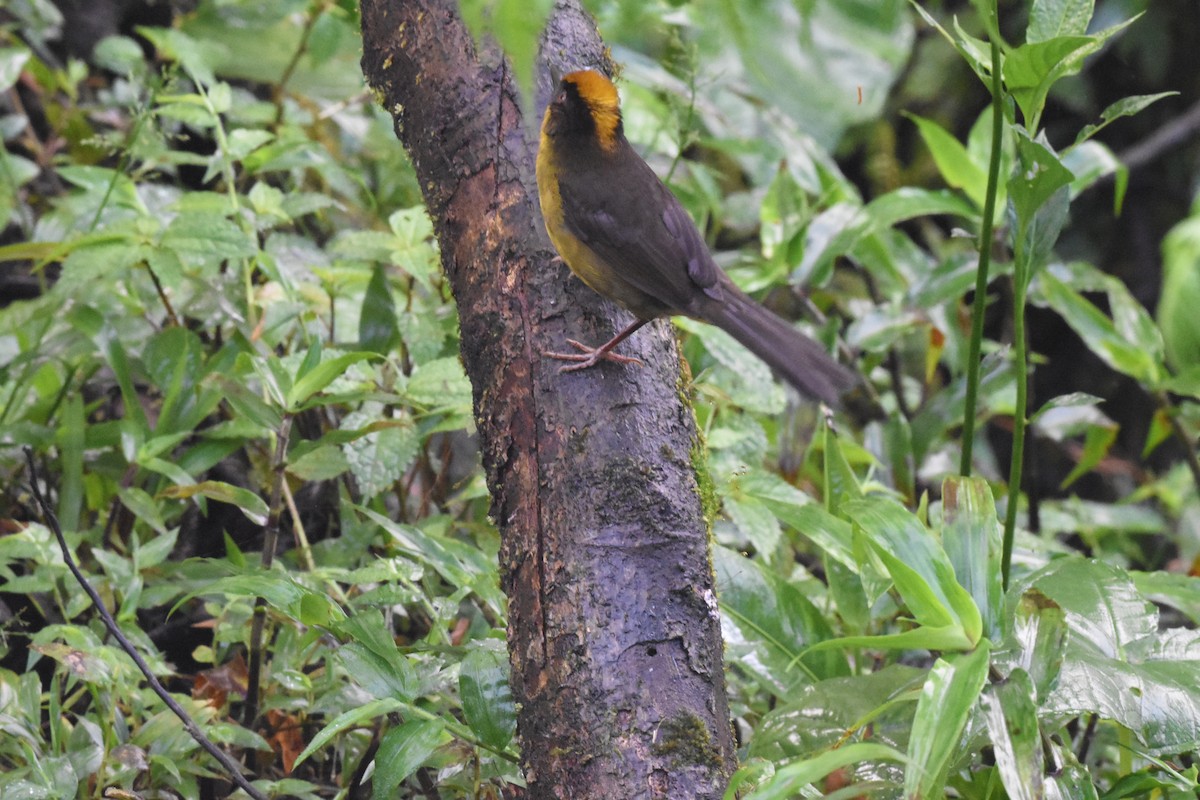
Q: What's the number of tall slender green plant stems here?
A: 2